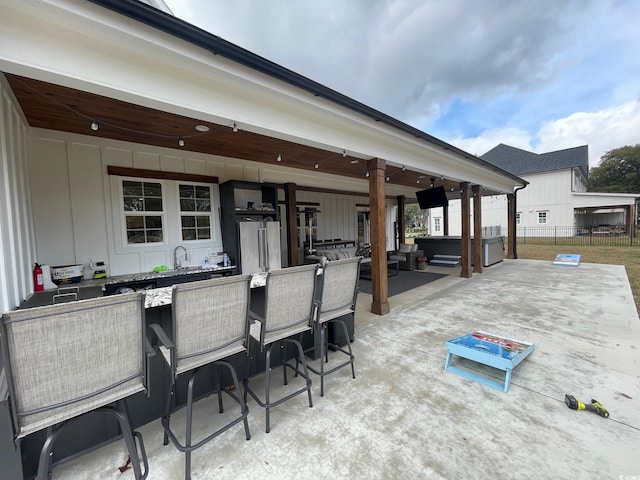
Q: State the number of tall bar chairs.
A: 4